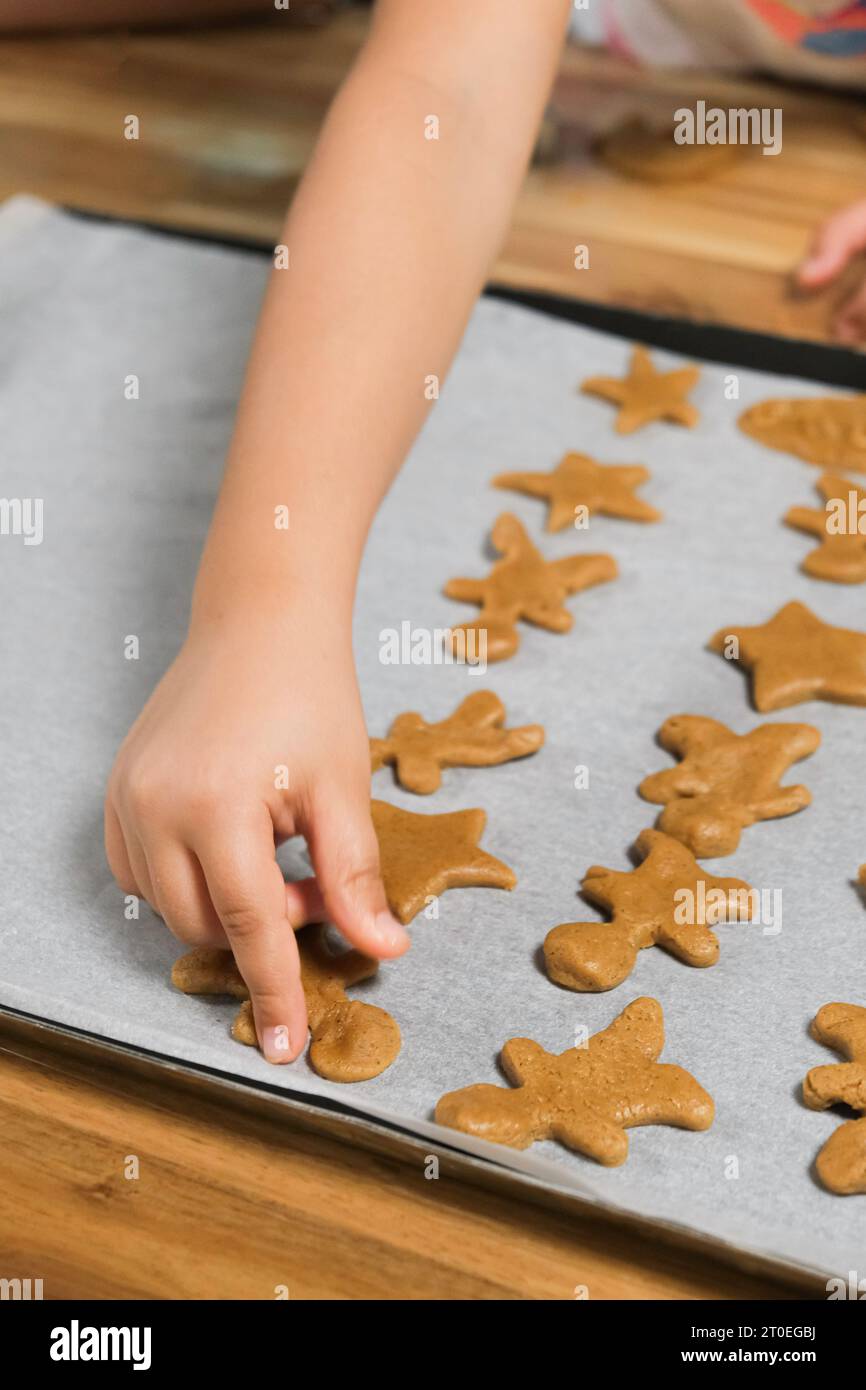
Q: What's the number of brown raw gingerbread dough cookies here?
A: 14